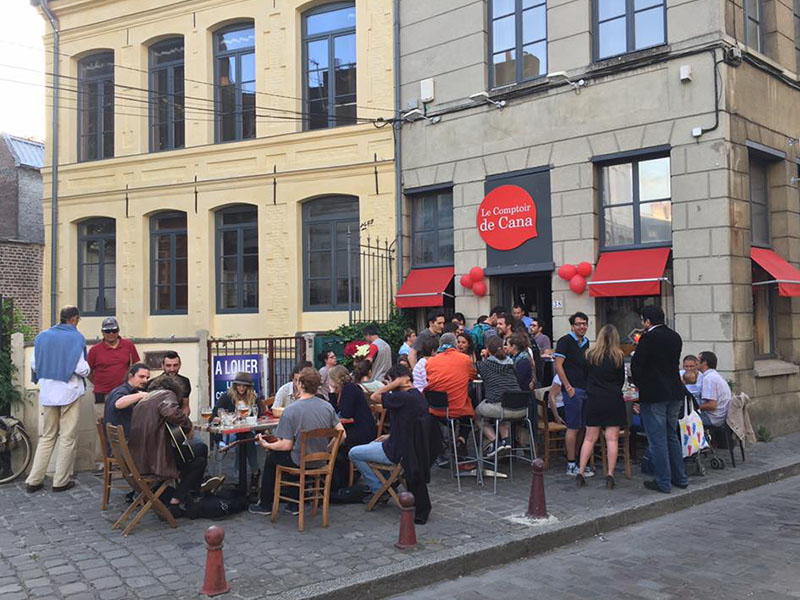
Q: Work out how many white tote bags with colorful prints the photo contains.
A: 1